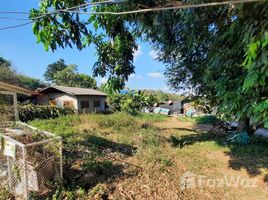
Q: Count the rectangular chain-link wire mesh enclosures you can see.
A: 1